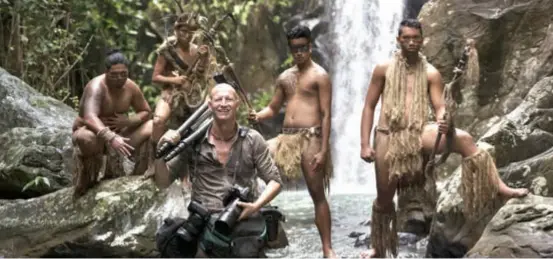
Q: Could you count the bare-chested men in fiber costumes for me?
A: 4